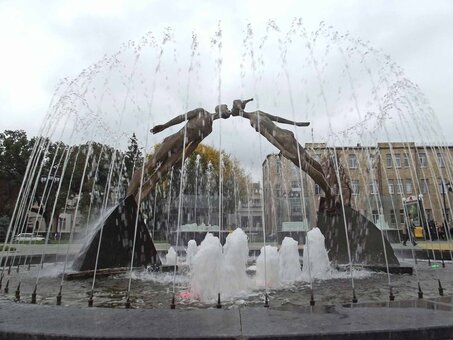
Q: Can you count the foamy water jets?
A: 7